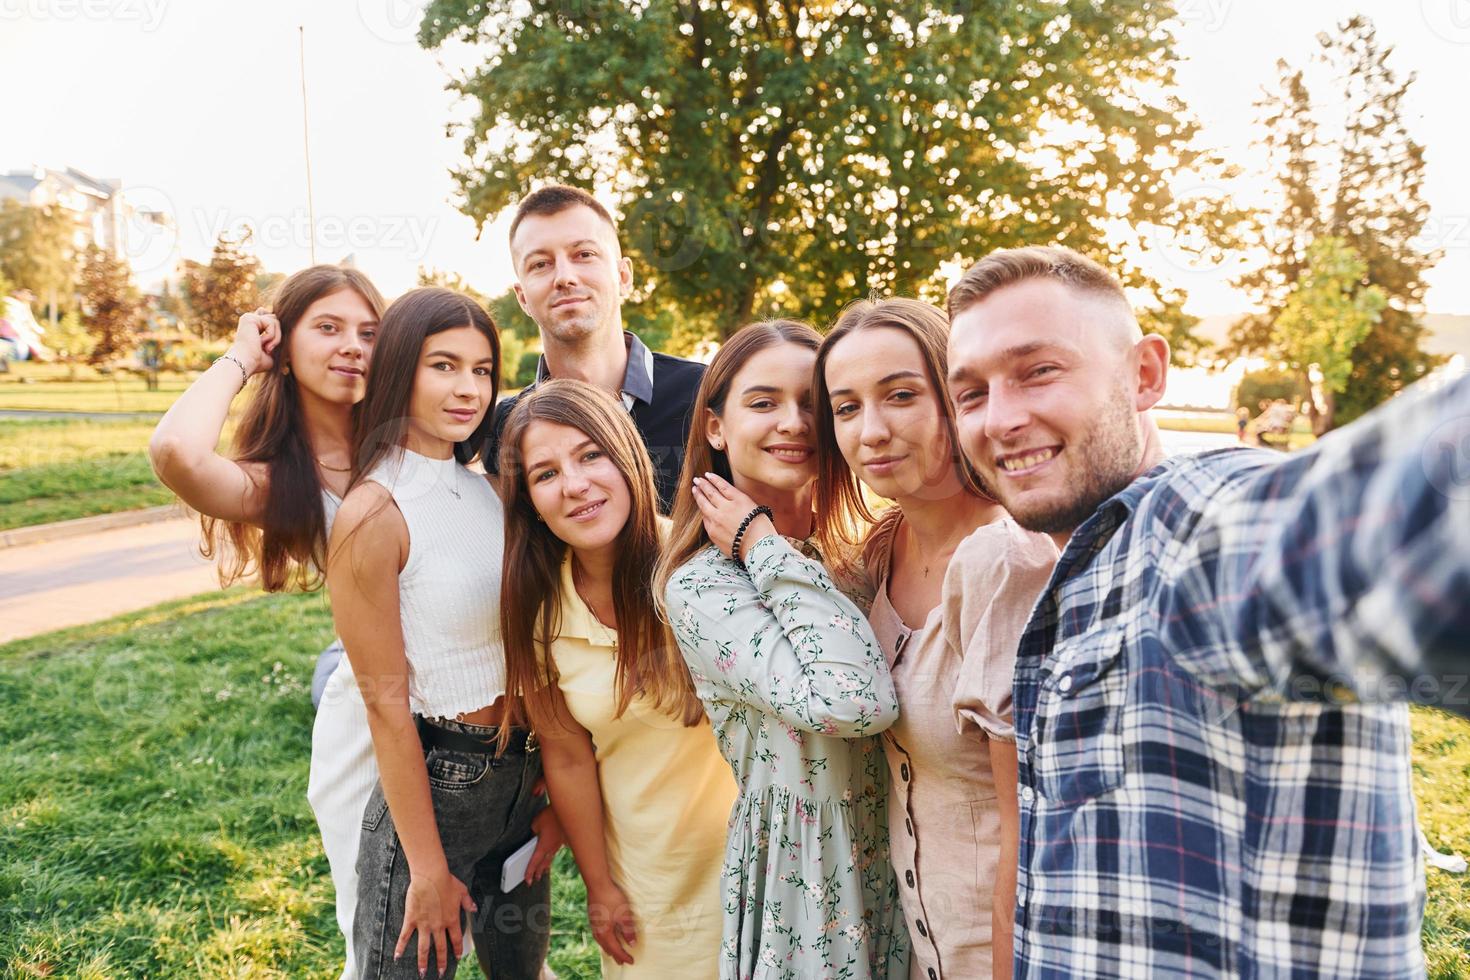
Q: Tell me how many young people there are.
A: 7